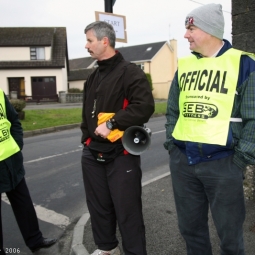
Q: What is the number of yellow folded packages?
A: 1